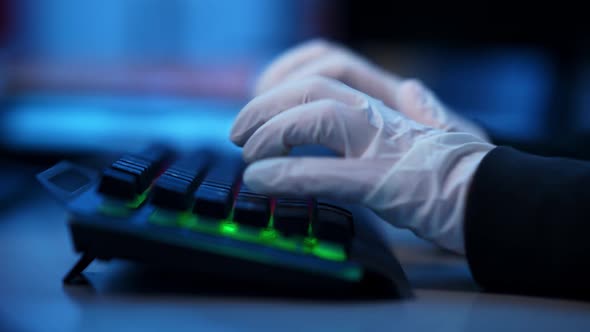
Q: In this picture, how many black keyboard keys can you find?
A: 6